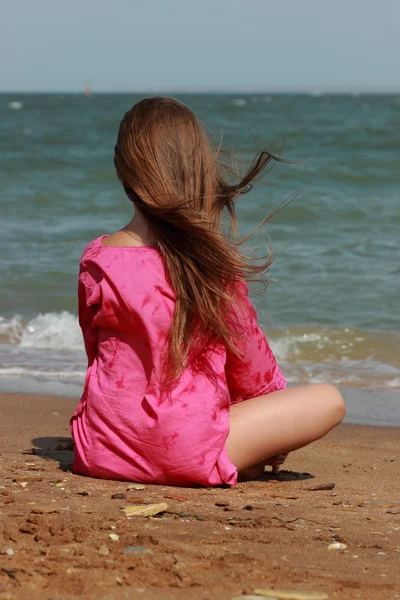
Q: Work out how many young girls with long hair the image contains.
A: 1